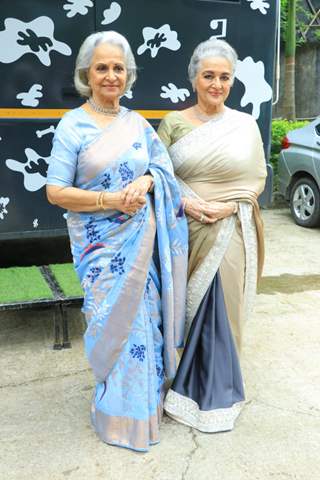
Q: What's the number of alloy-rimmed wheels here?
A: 1